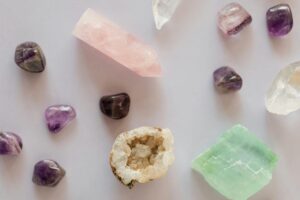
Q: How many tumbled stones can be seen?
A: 8